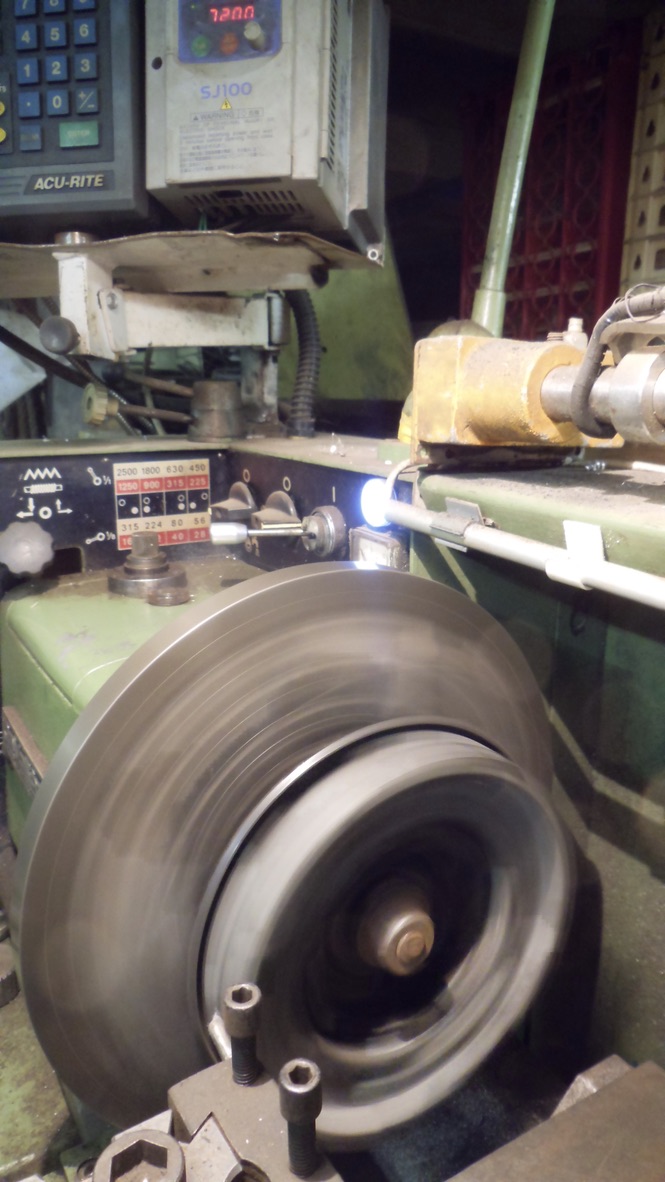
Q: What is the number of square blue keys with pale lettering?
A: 13